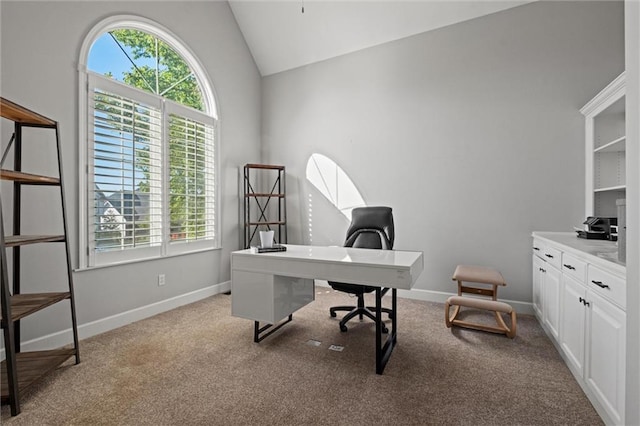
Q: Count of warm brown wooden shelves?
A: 8